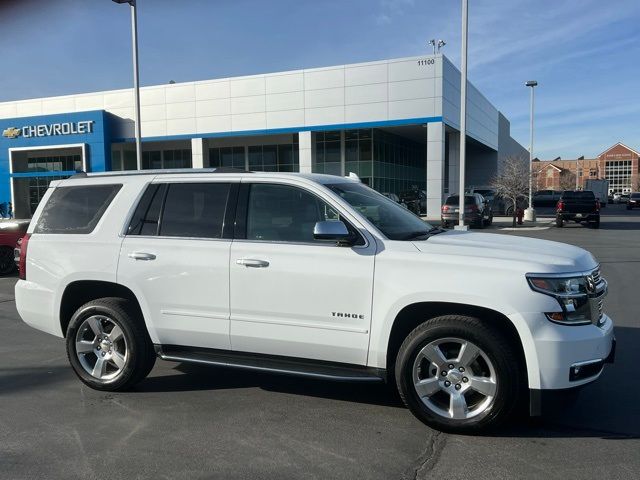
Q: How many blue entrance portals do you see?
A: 1